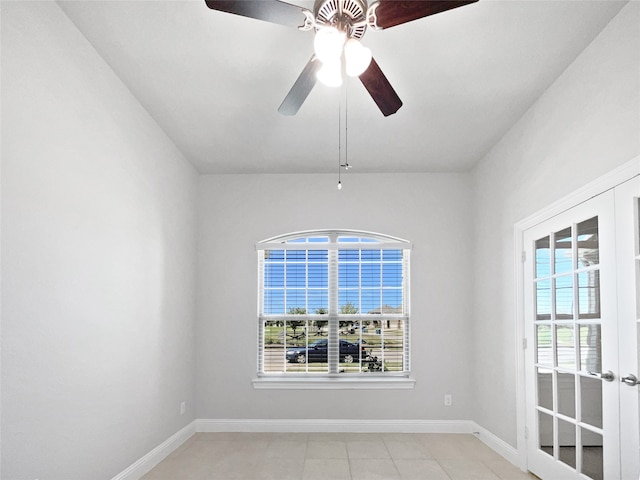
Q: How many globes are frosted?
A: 3